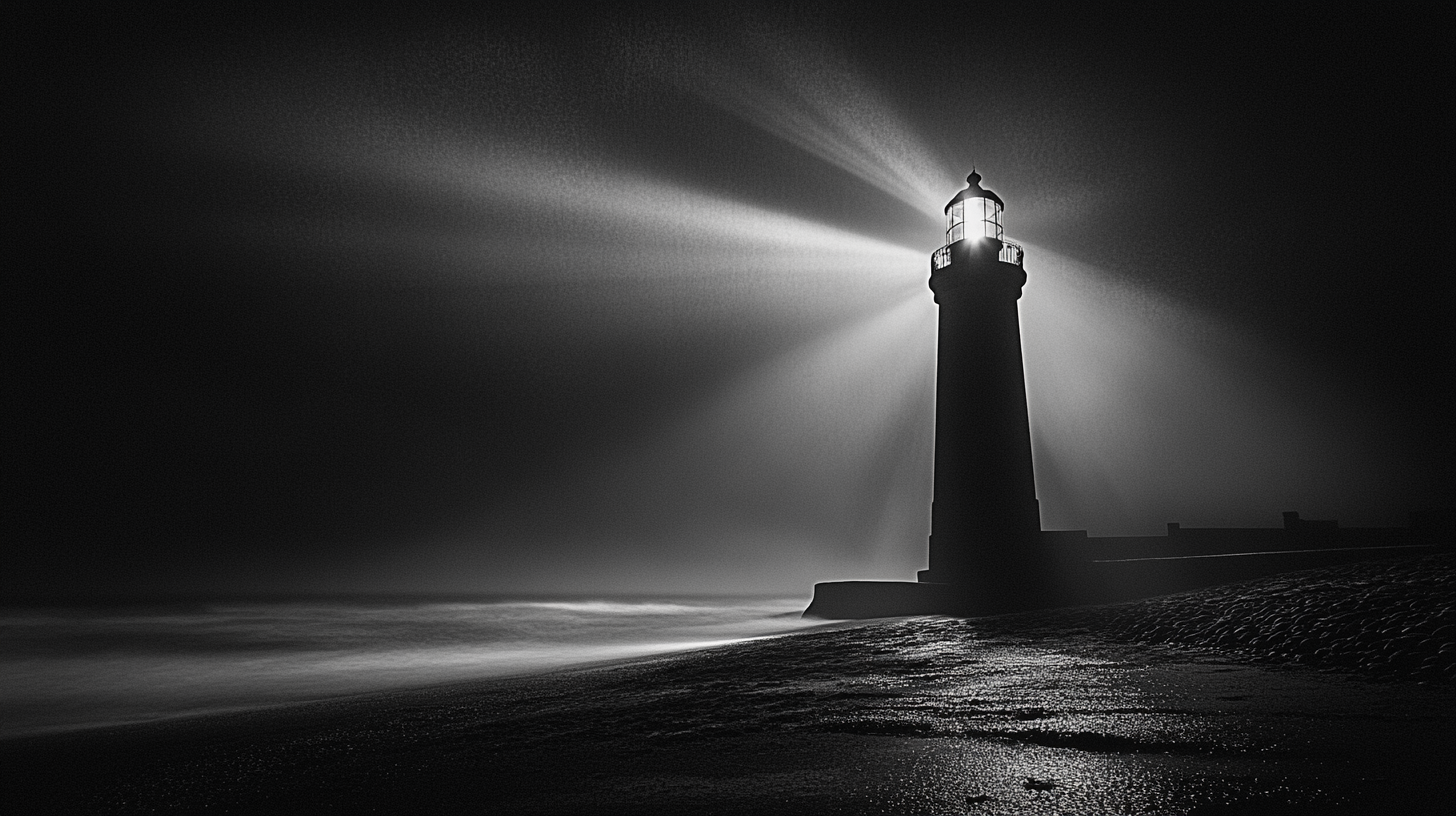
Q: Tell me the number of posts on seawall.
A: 2